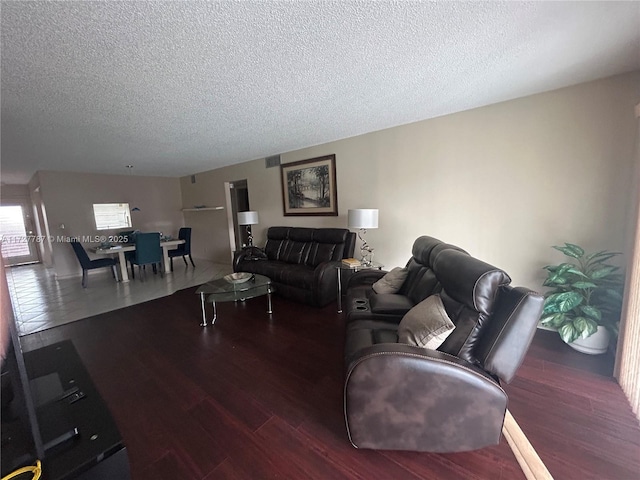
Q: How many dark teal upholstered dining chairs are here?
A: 4